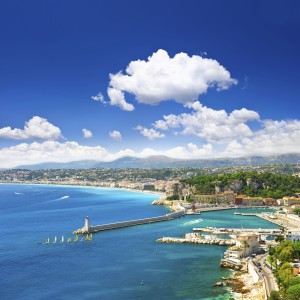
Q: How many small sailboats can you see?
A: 8